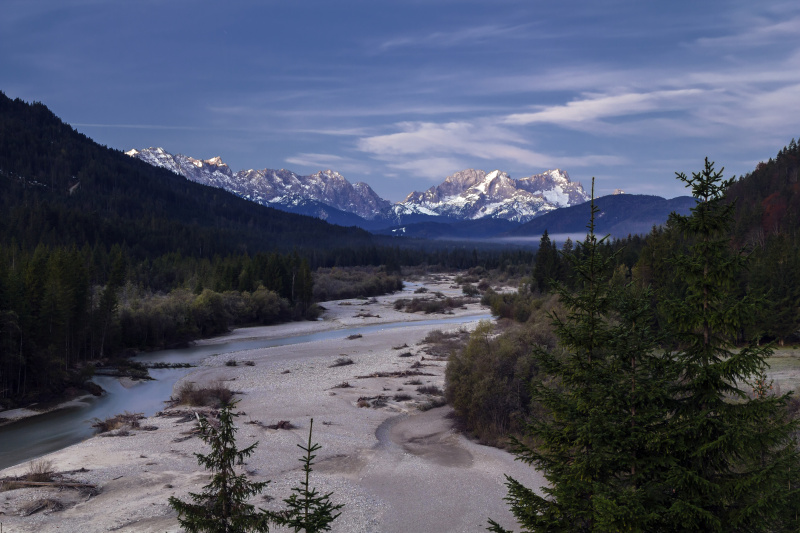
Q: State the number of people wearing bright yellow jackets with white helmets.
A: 0